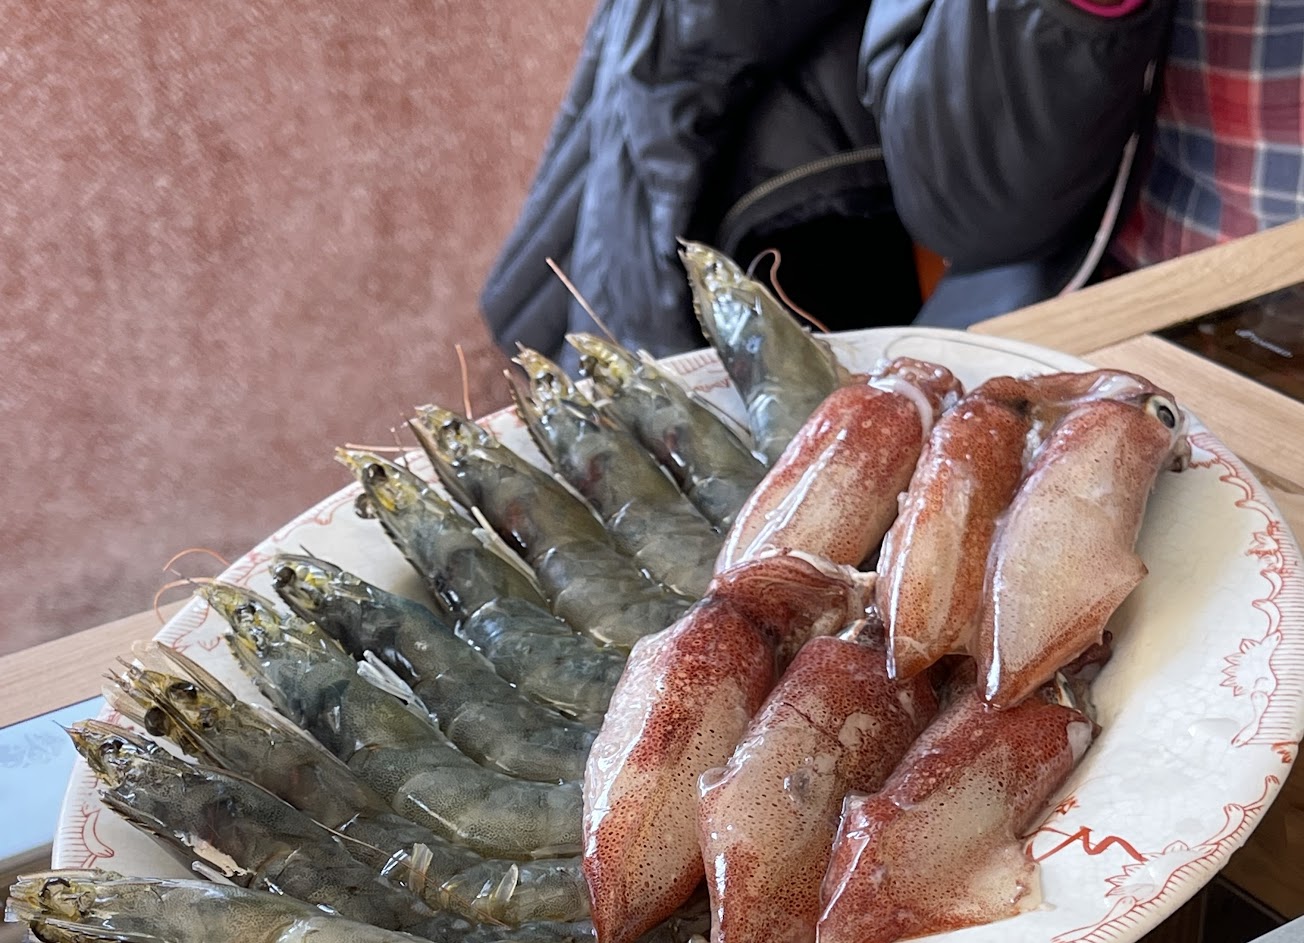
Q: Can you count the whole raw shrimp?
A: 10